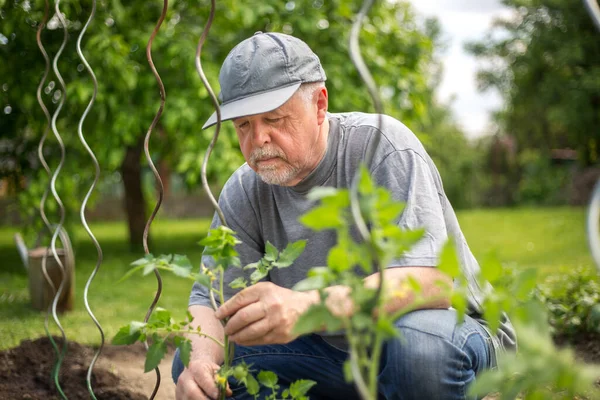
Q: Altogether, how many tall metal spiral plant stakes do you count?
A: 7